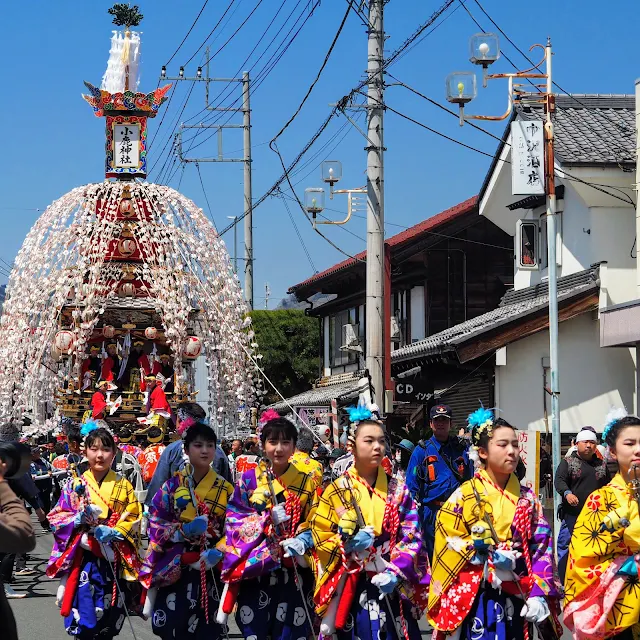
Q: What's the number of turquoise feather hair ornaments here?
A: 3